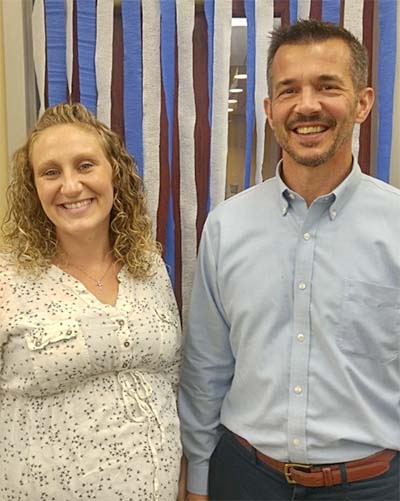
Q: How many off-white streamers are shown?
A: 9